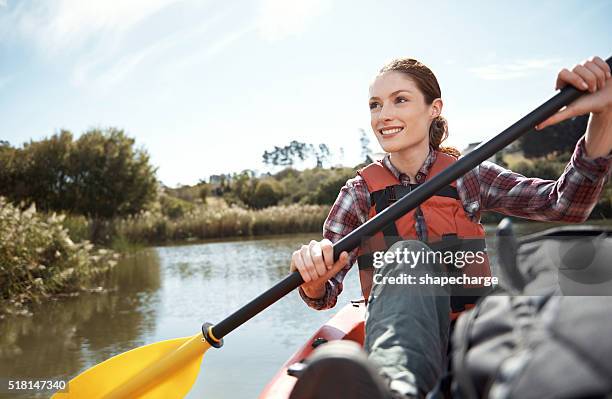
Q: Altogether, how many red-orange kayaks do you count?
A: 1